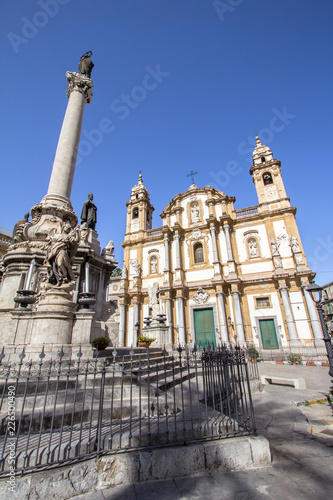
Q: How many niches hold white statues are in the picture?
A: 3